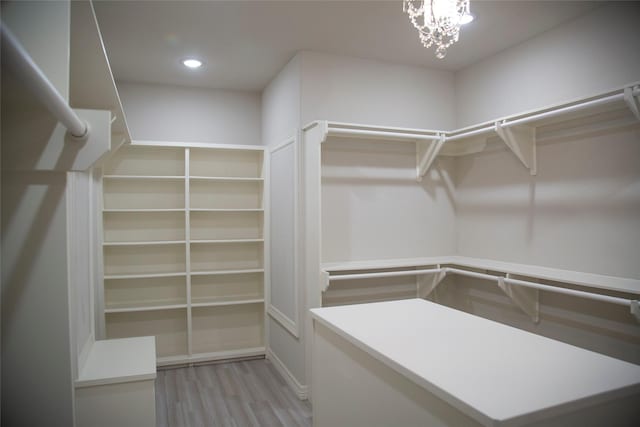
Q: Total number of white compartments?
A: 12